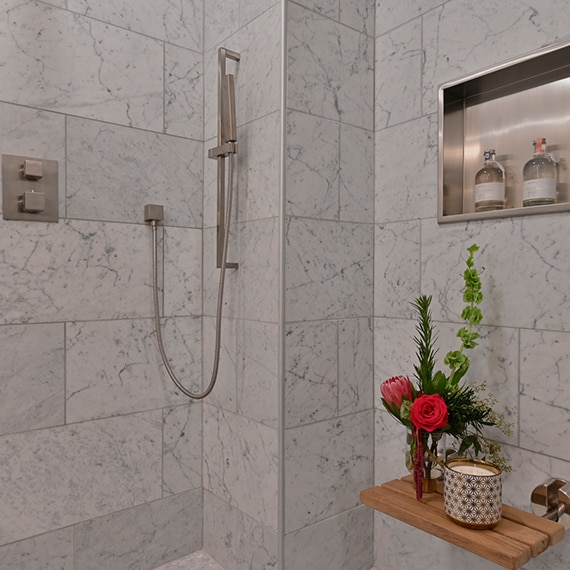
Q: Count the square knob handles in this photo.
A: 2